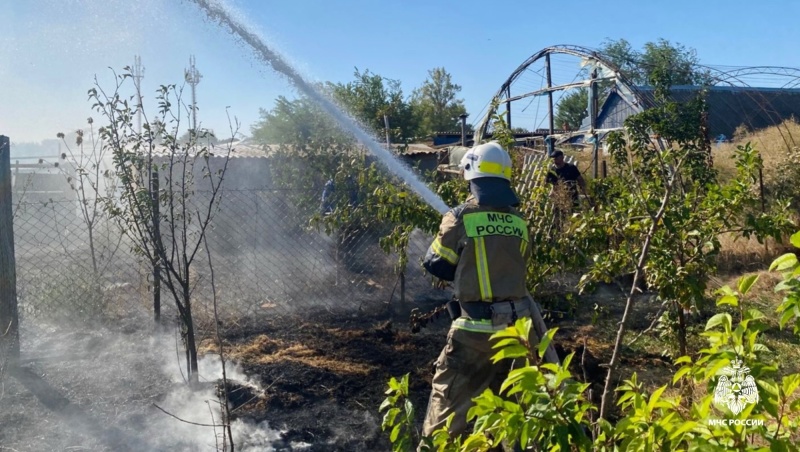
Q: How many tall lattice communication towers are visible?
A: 2